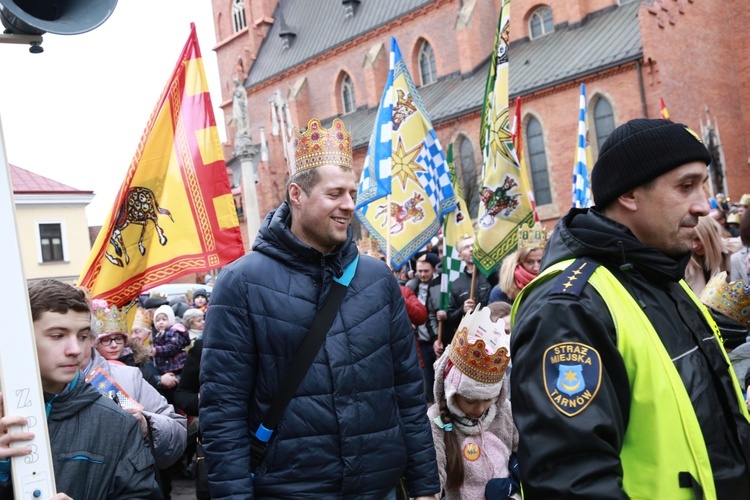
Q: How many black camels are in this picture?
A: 1